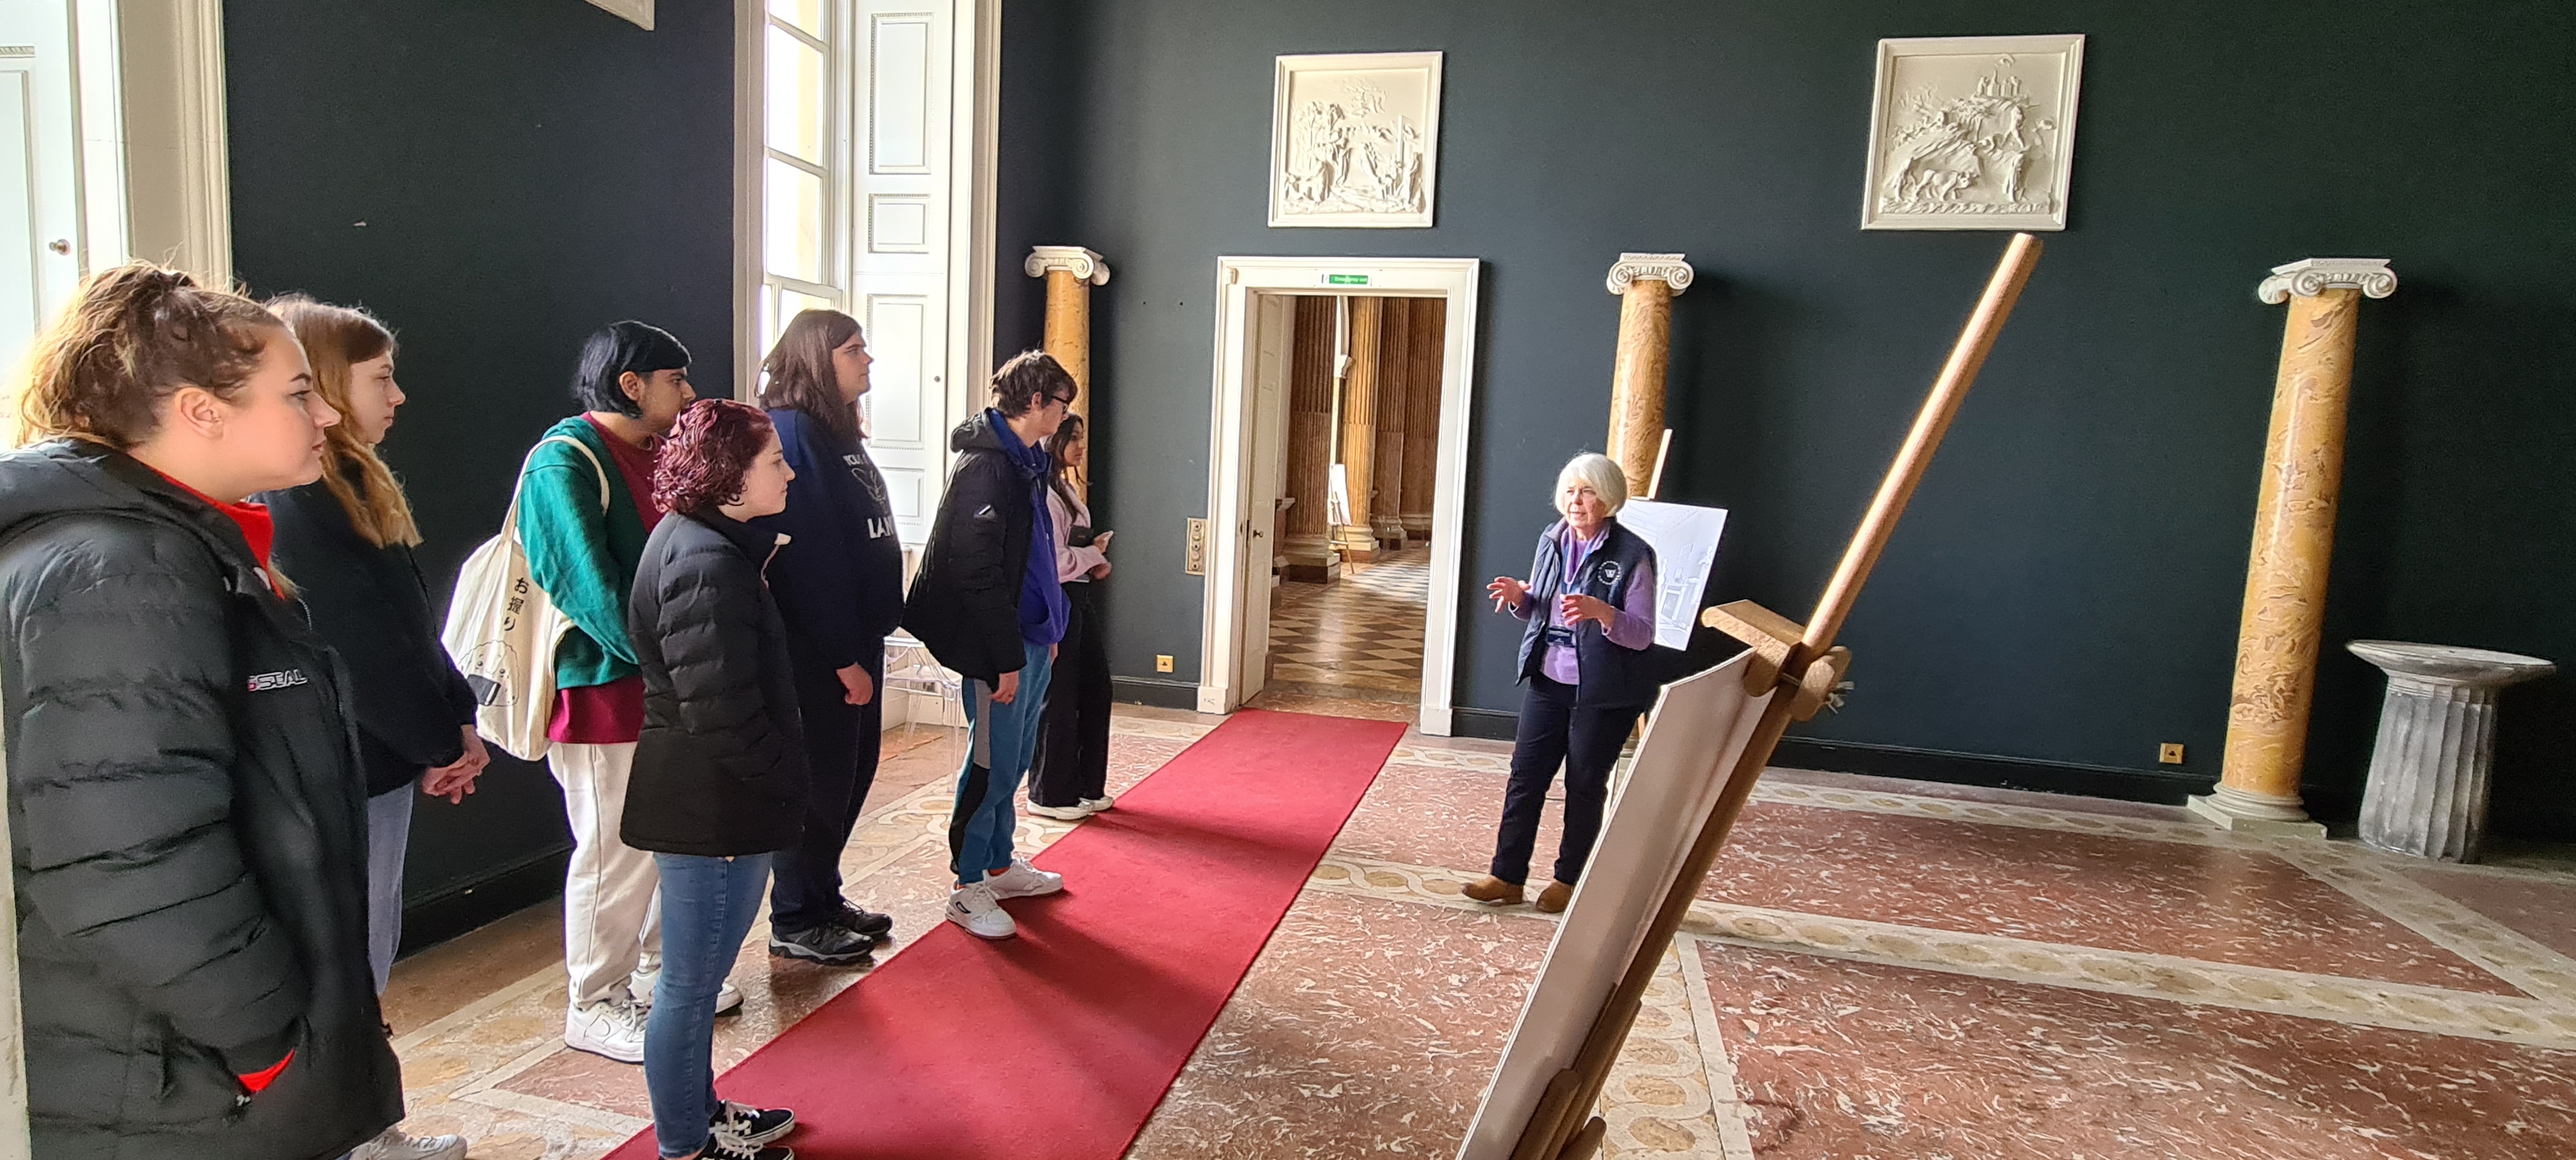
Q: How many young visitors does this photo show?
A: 7